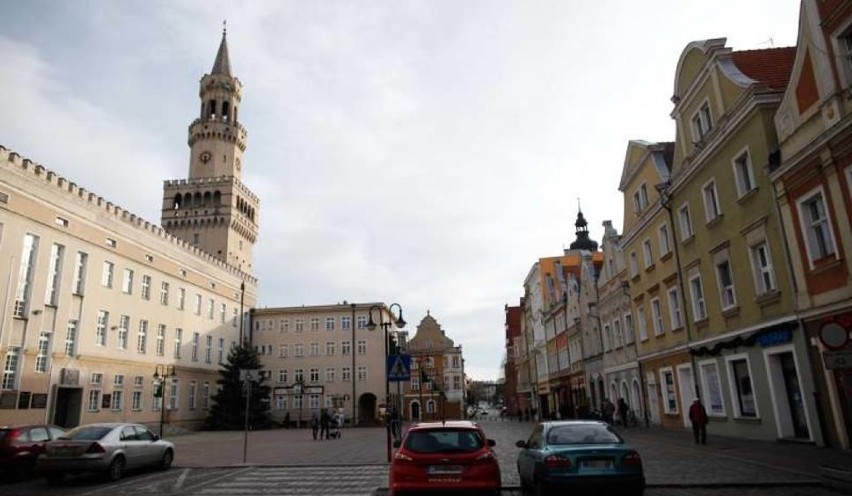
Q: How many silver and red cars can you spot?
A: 3